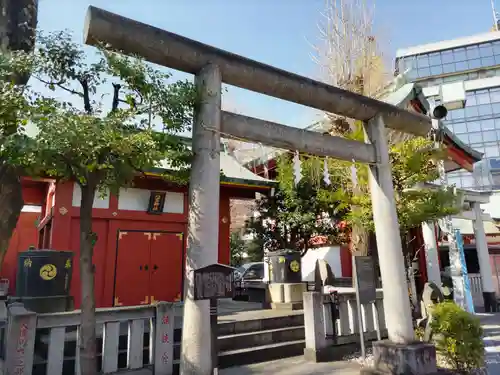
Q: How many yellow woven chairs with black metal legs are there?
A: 0